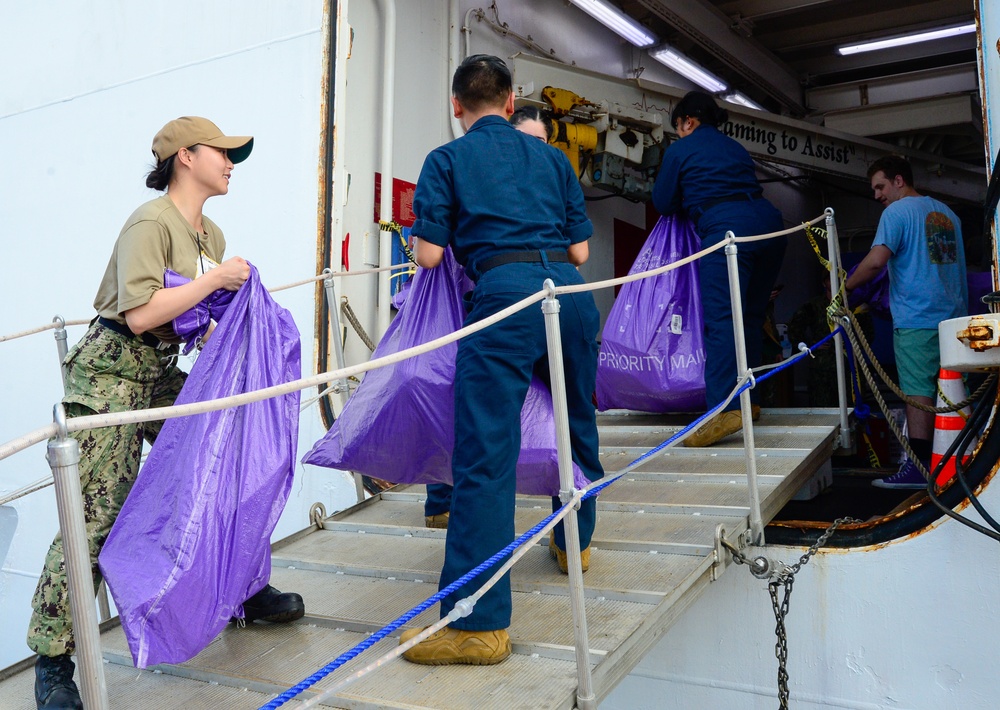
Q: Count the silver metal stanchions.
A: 6